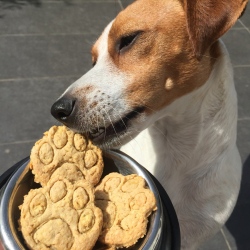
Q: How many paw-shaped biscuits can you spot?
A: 3